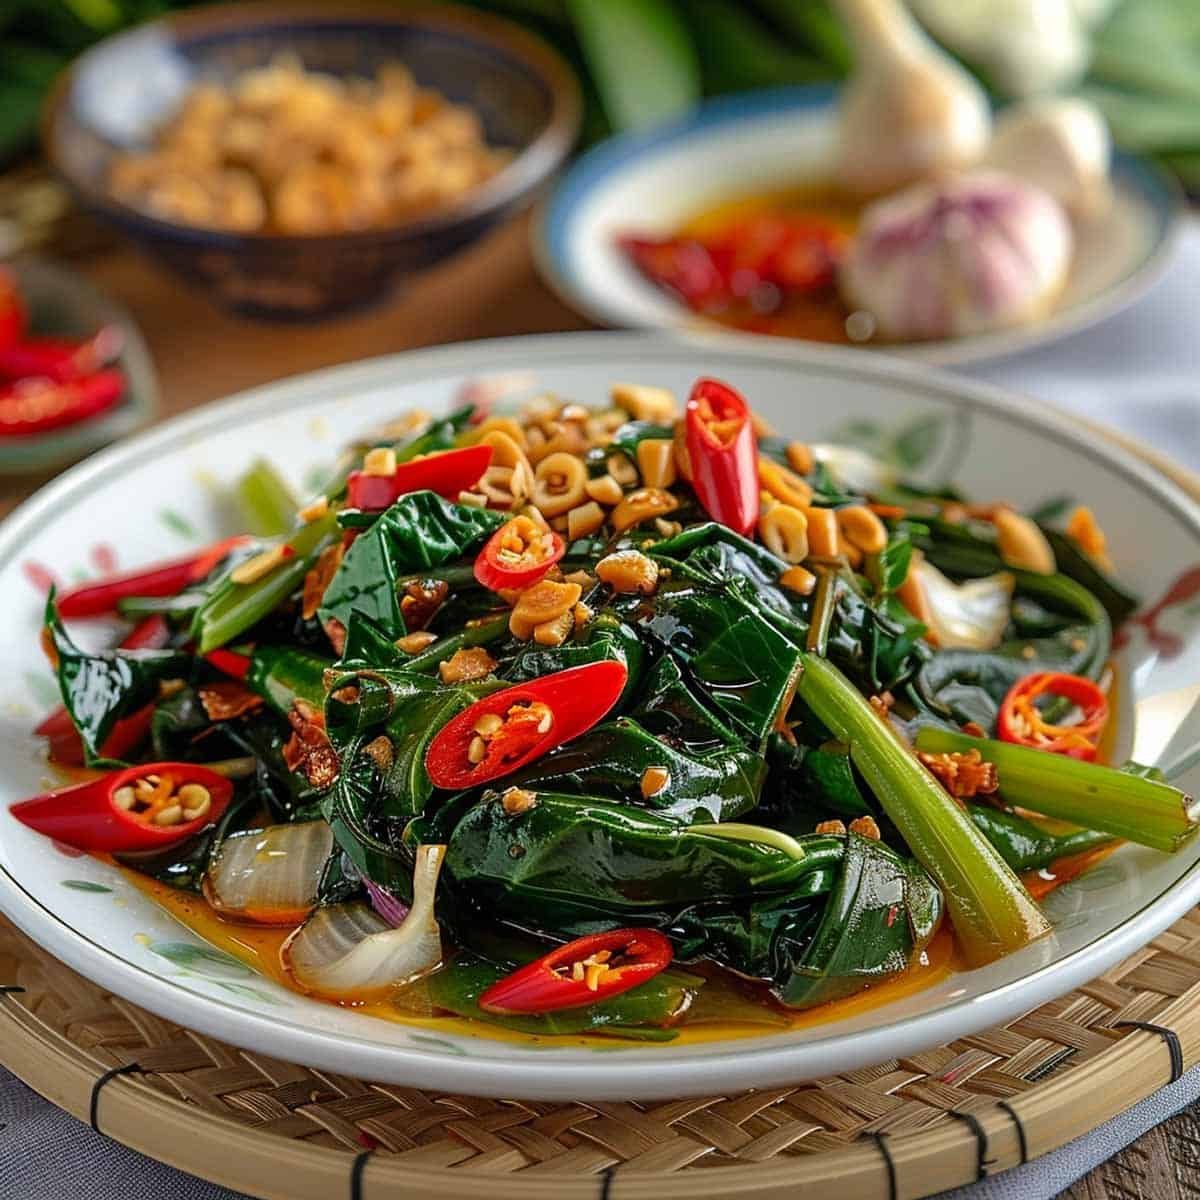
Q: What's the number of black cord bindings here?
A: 8